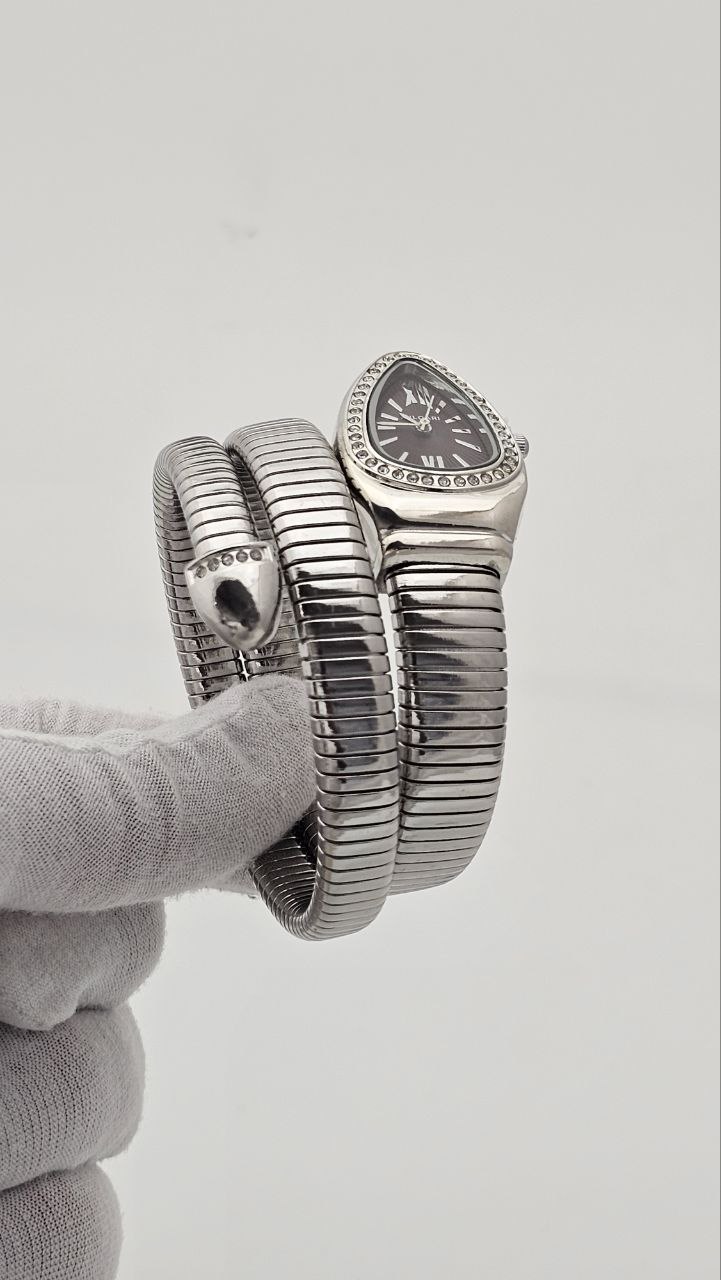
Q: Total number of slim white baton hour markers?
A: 10